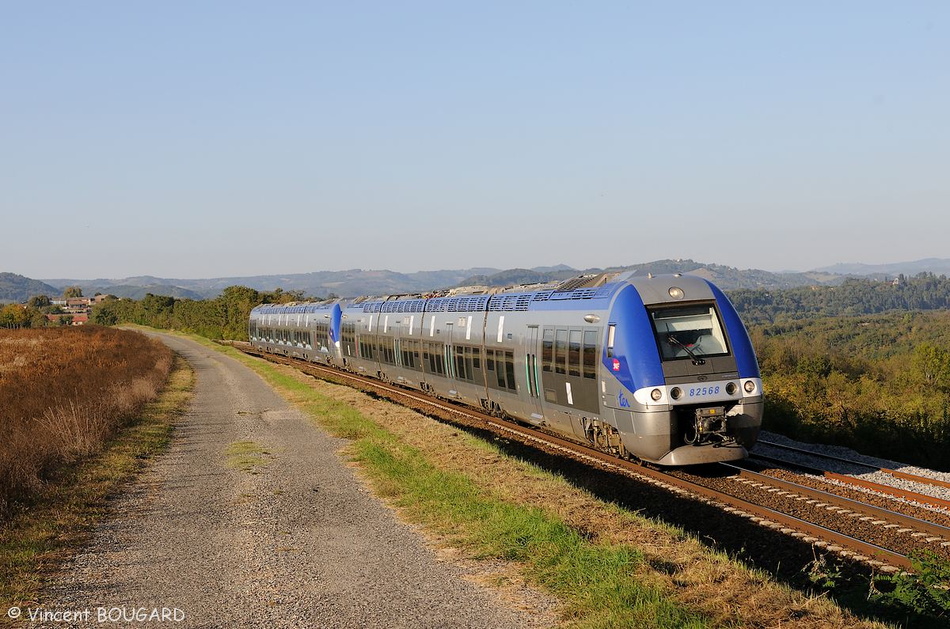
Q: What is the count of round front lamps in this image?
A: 5